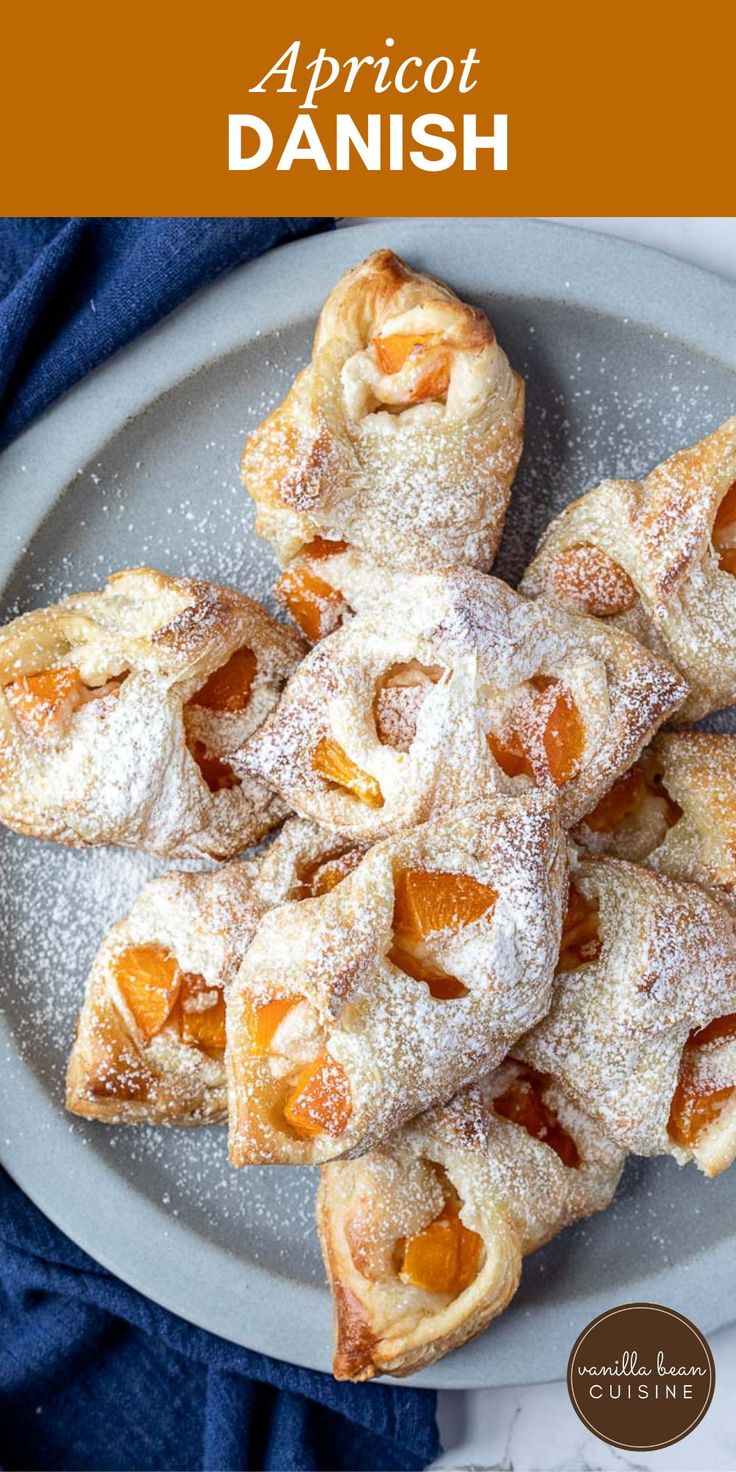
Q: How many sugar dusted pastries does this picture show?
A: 9